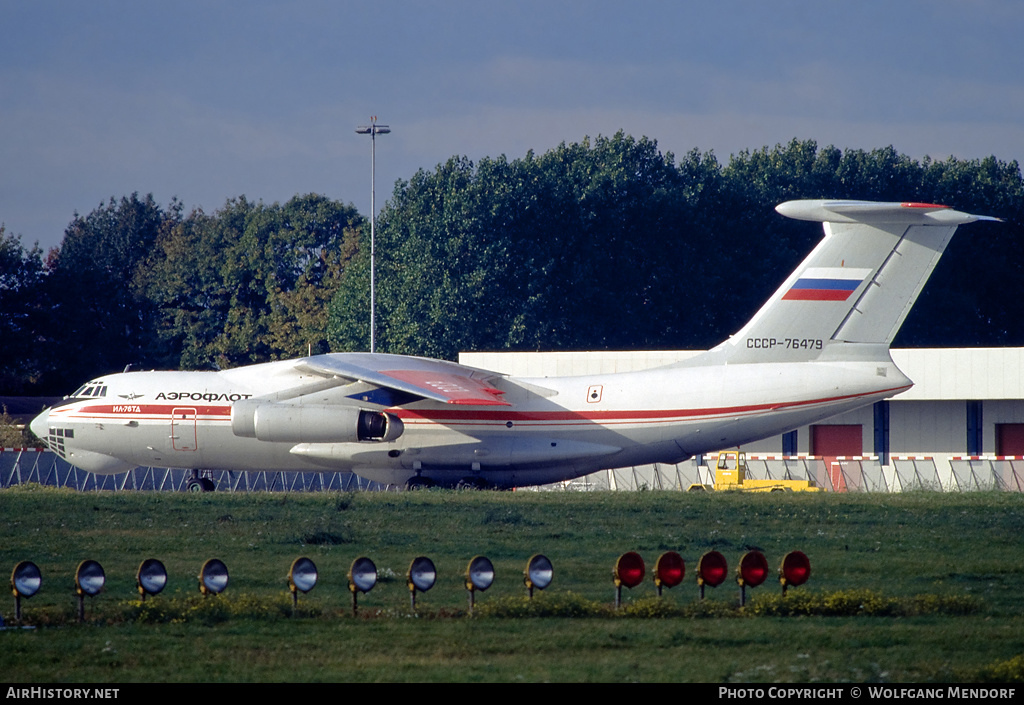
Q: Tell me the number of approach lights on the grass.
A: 14